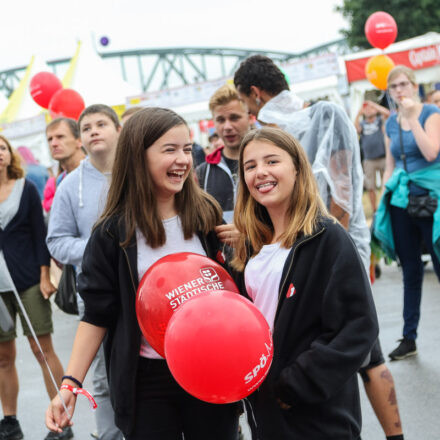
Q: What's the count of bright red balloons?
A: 5